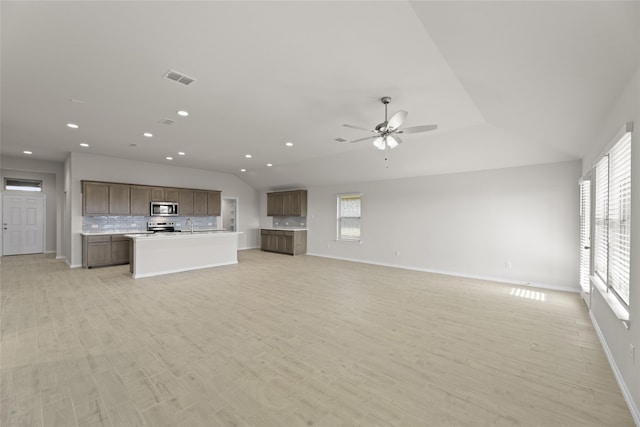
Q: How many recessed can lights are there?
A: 11